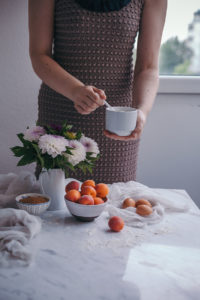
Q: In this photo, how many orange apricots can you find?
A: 8